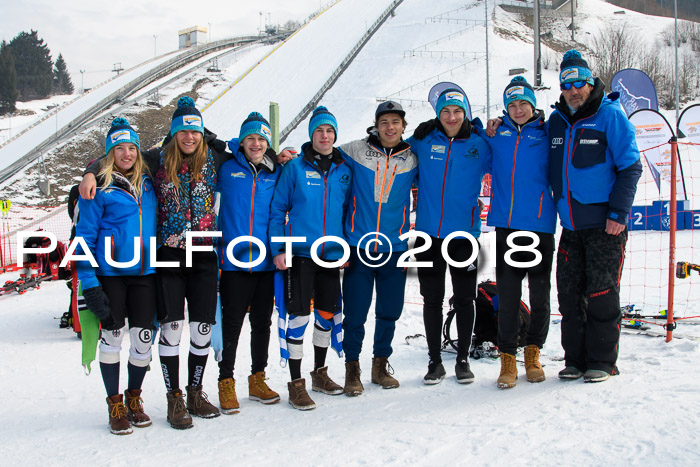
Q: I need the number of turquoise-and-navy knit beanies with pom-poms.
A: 7